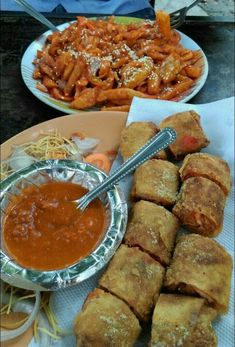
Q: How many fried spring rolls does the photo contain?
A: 10